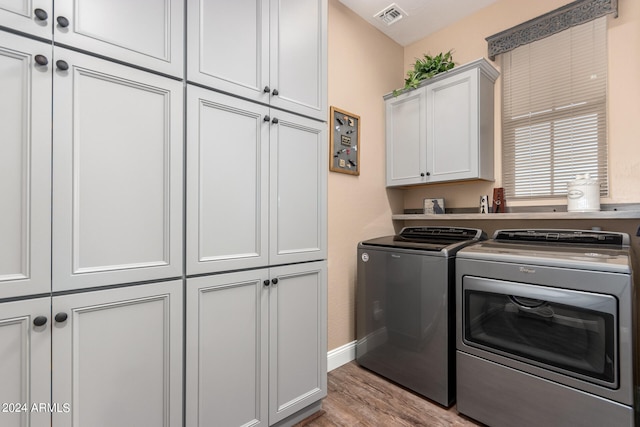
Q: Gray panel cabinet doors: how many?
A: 14